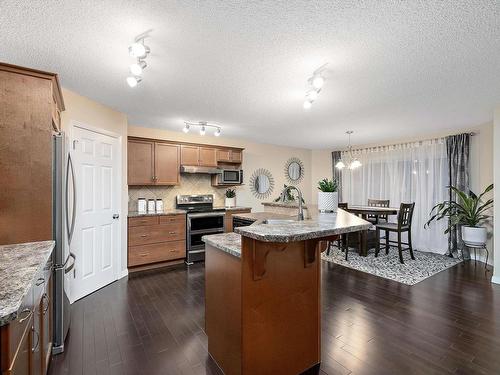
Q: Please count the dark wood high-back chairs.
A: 3